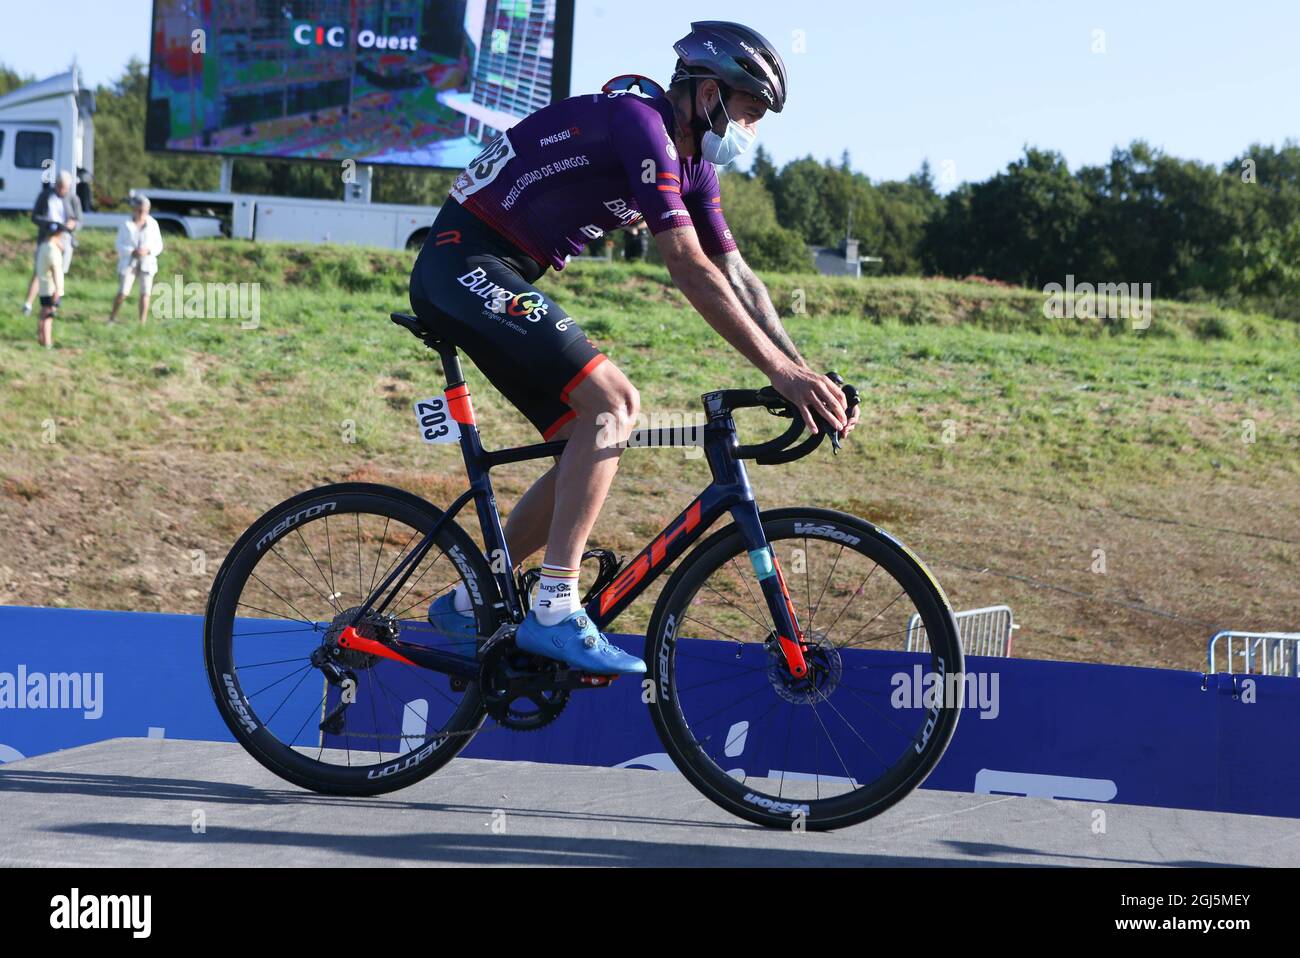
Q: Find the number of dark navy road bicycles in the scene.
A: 1